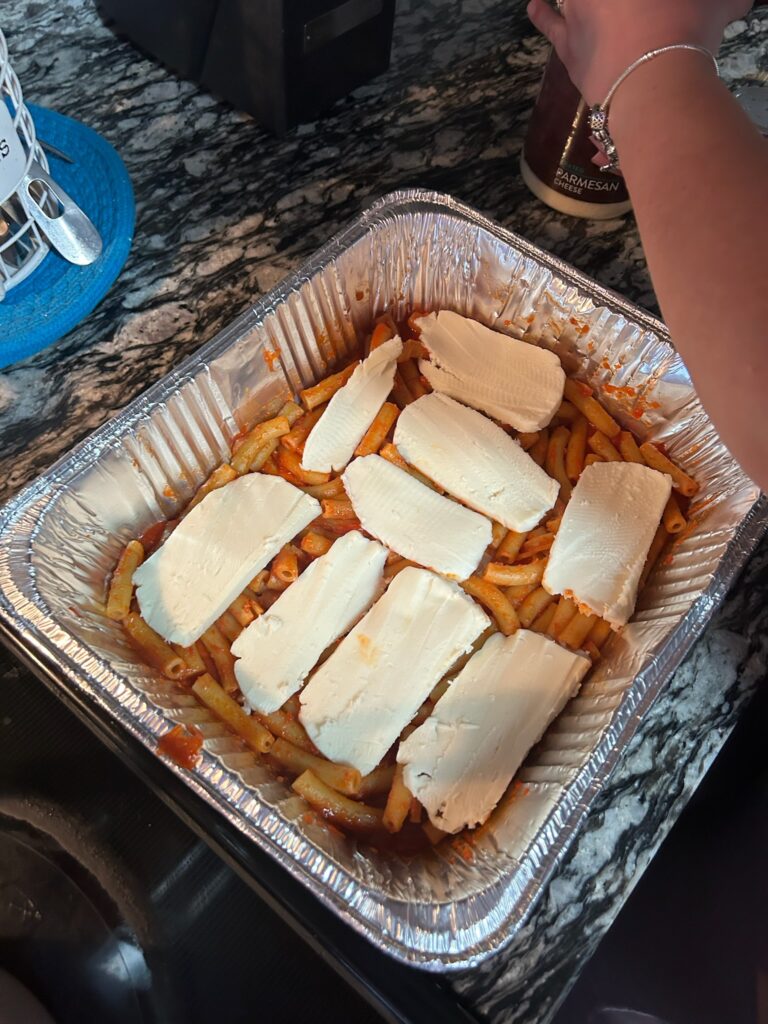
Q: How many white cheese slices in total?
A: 9